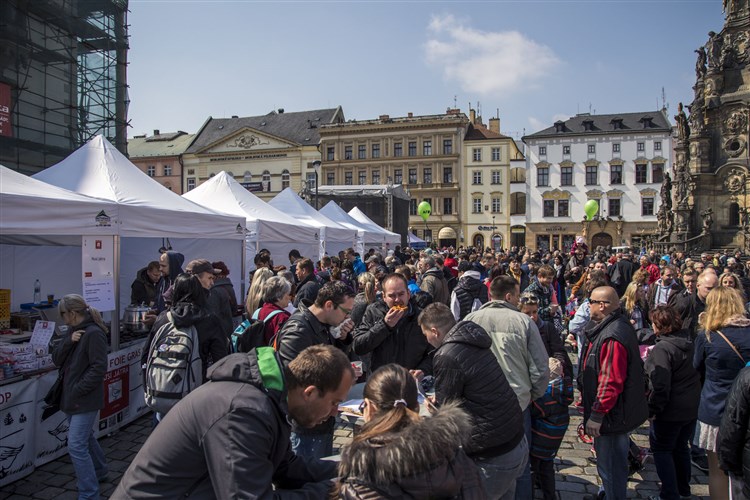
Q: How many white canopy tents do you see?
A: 6